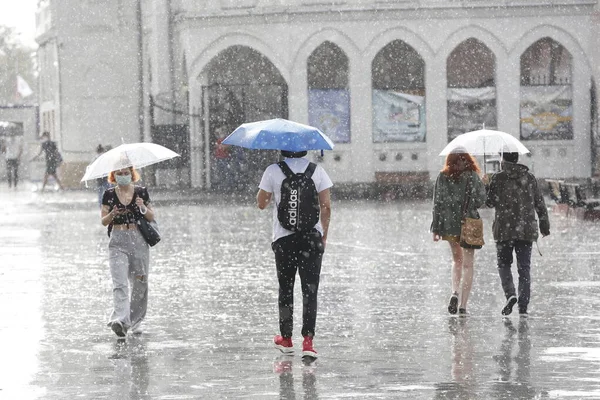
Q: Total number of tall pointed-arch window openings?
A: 4